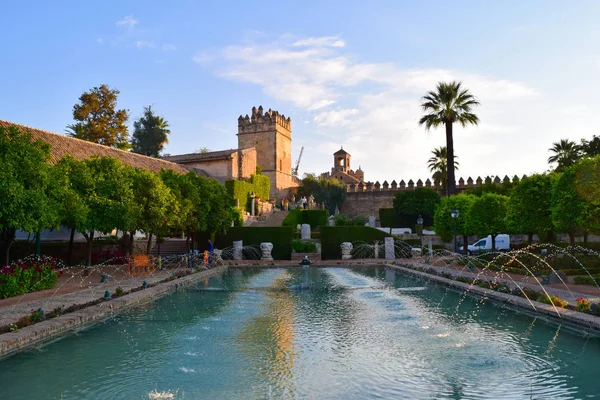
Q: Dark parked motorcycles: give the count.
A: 0